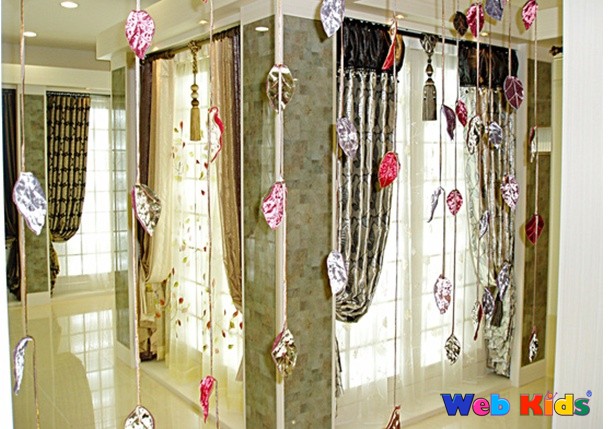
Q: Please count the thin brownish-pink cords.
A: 12